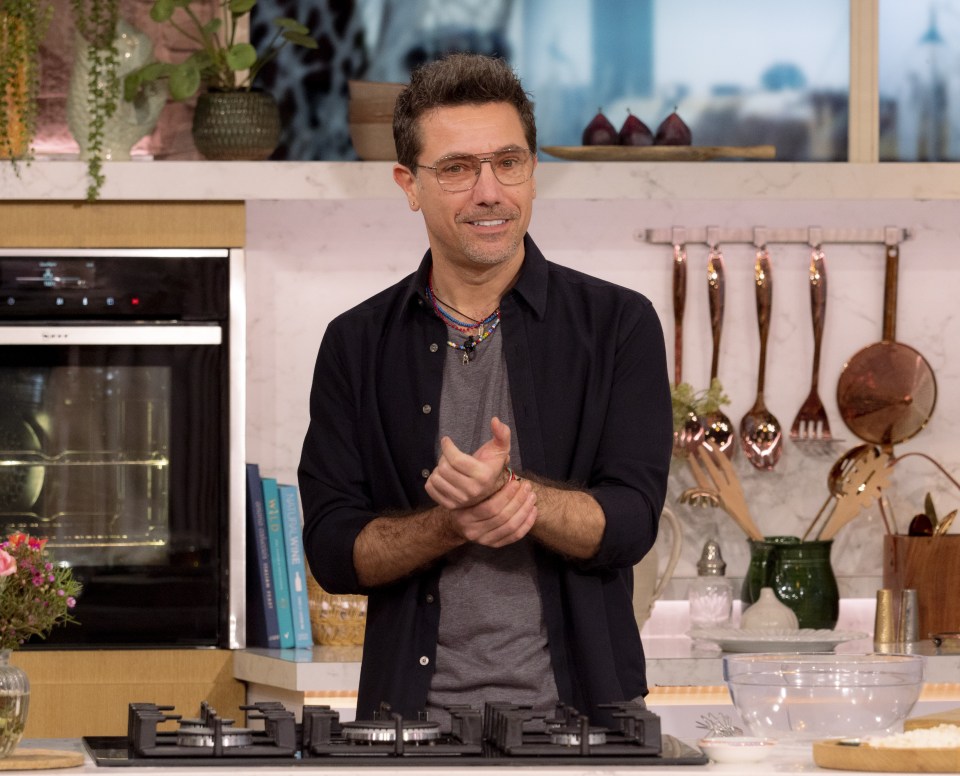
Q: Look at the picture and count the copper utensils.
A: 5